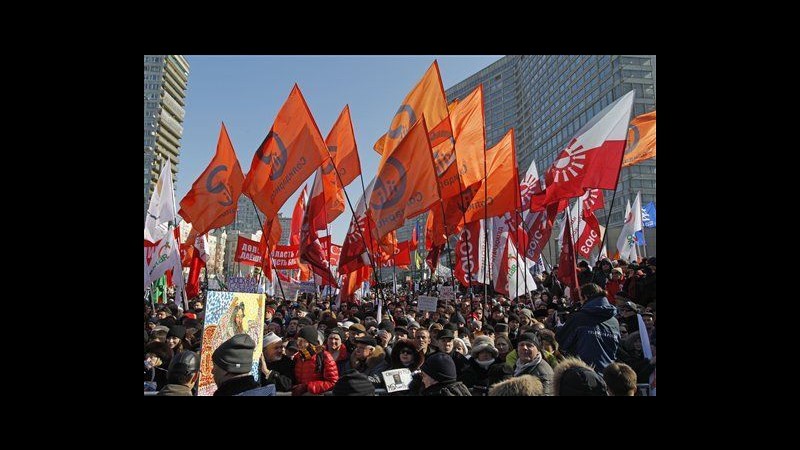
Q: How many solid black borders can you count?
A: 4